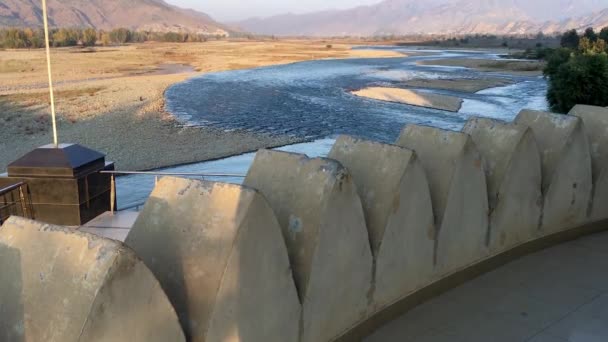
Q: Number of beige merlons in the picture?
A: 8